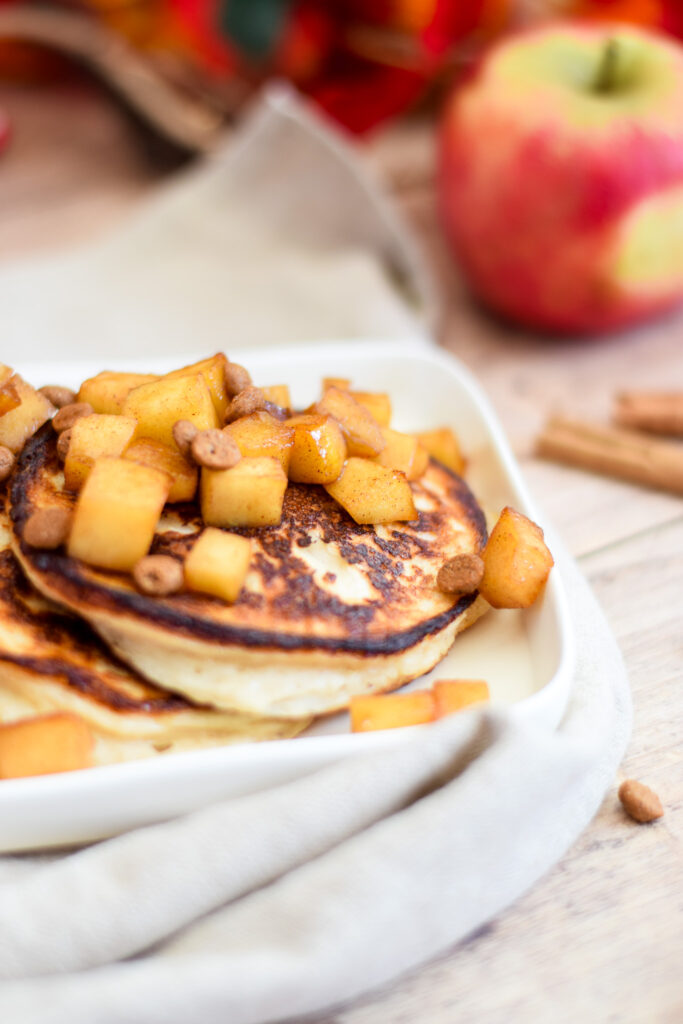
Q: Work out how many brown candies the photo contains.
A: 12